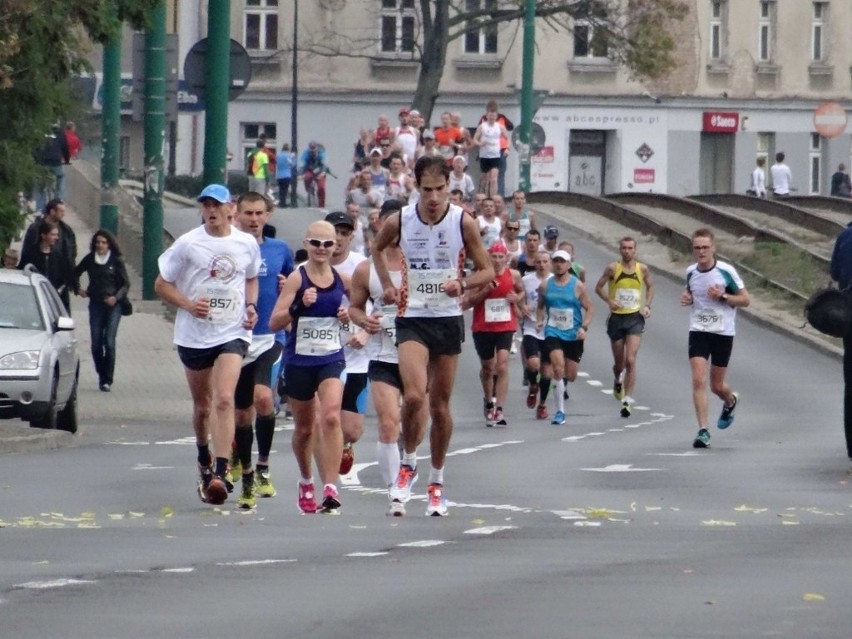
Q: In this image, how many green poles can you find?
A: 4